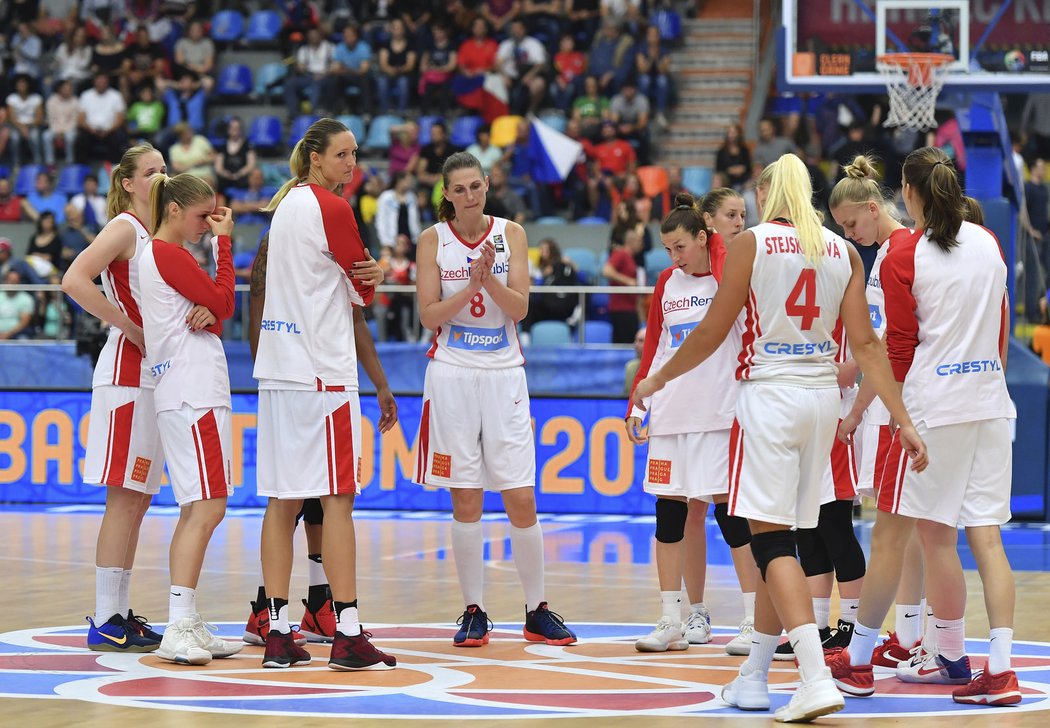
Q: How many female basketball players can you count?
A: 12